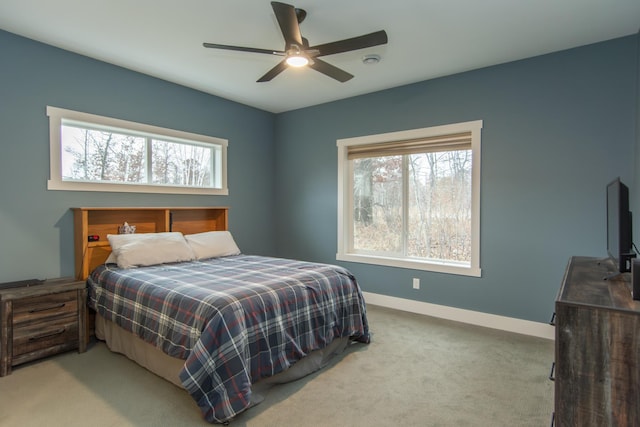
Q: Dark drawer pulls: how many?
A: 5